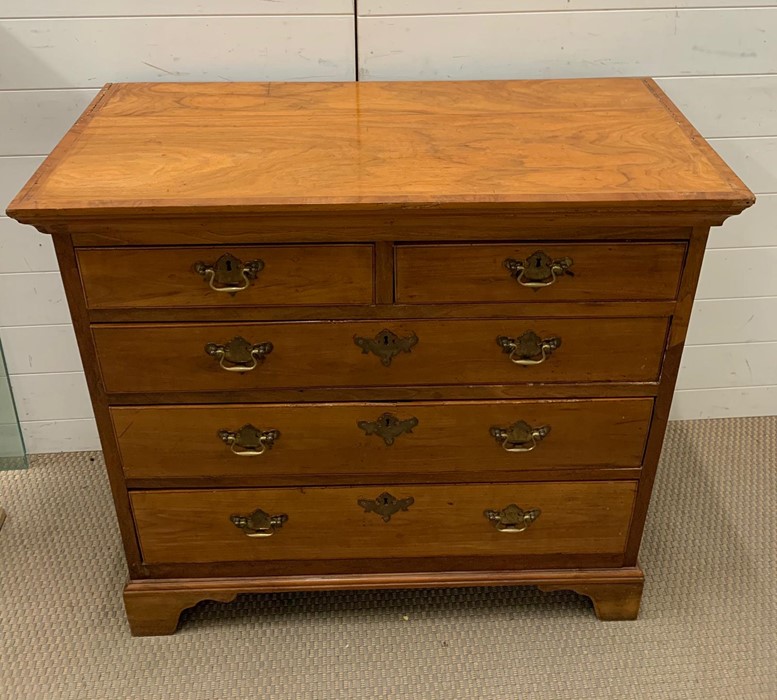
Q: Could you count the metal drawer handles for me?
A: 8